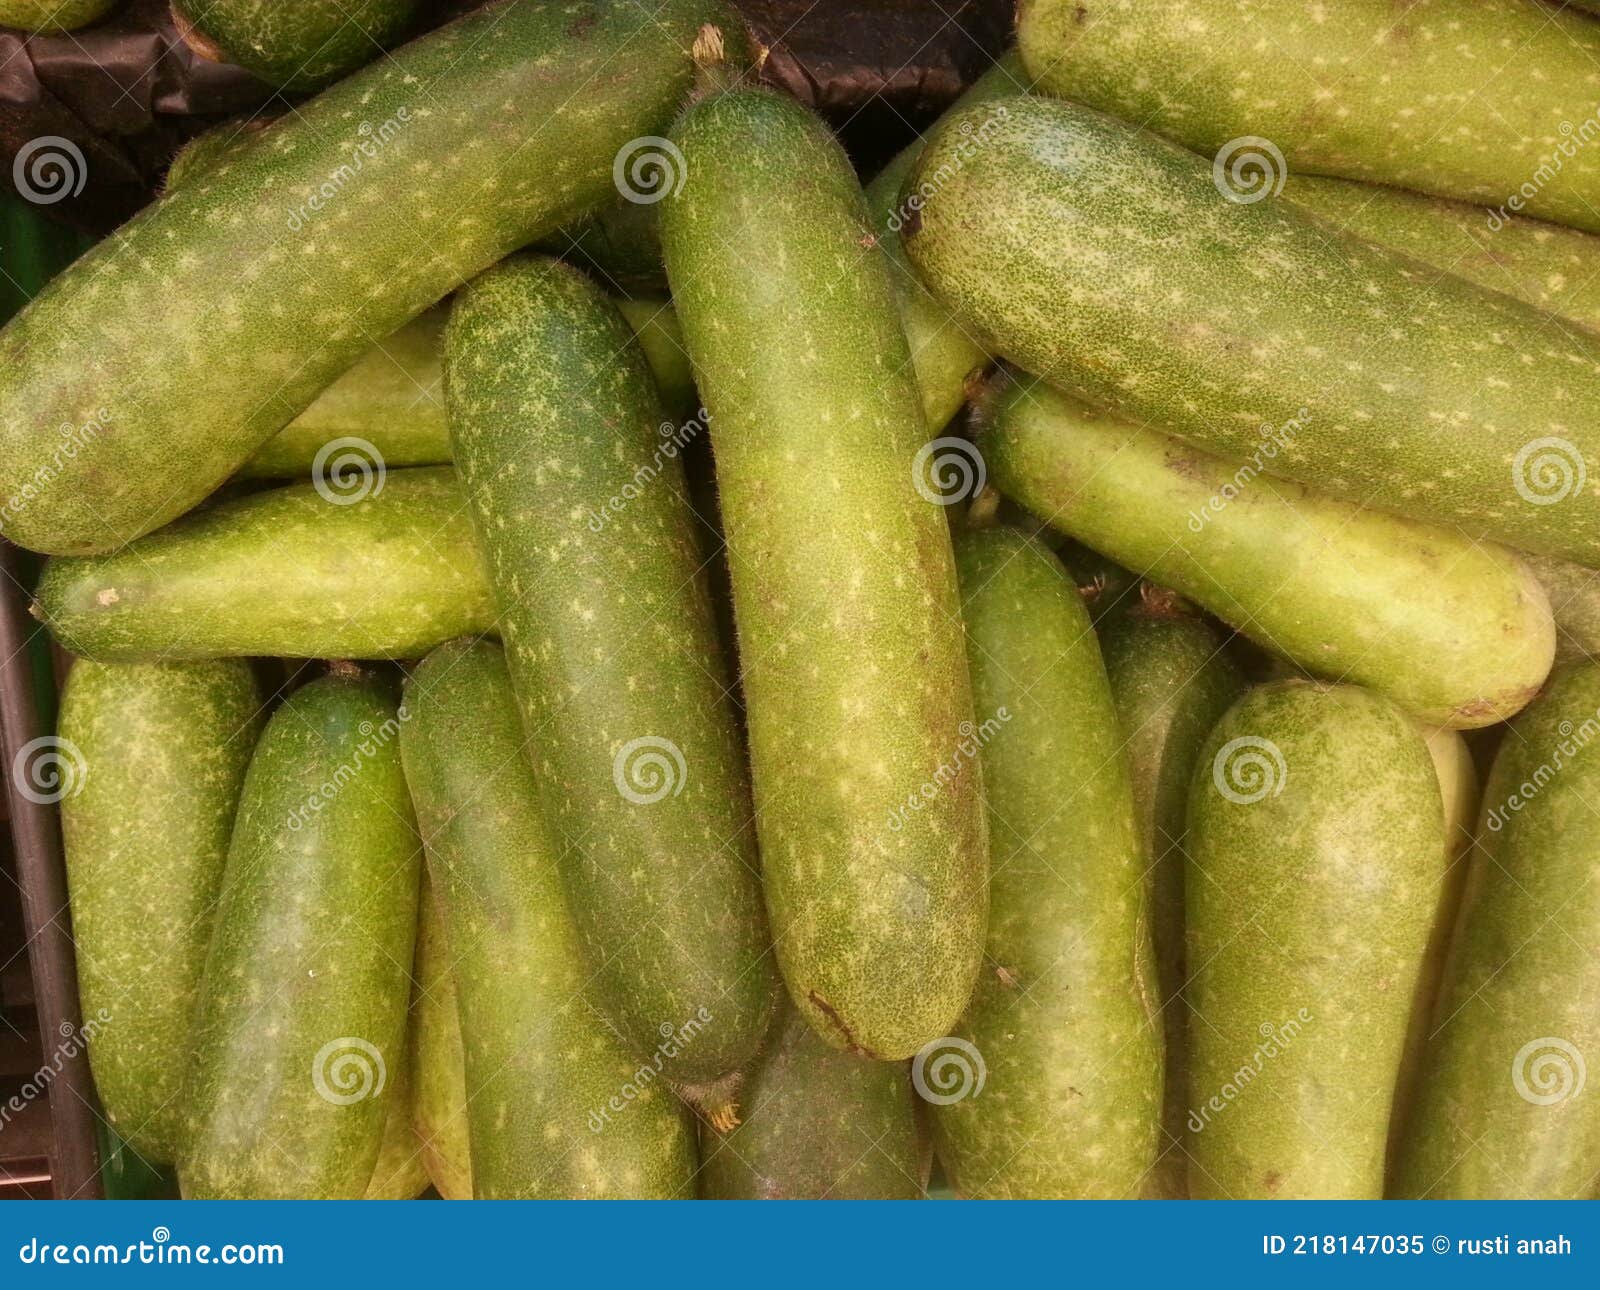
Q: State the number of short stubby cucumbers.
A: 0